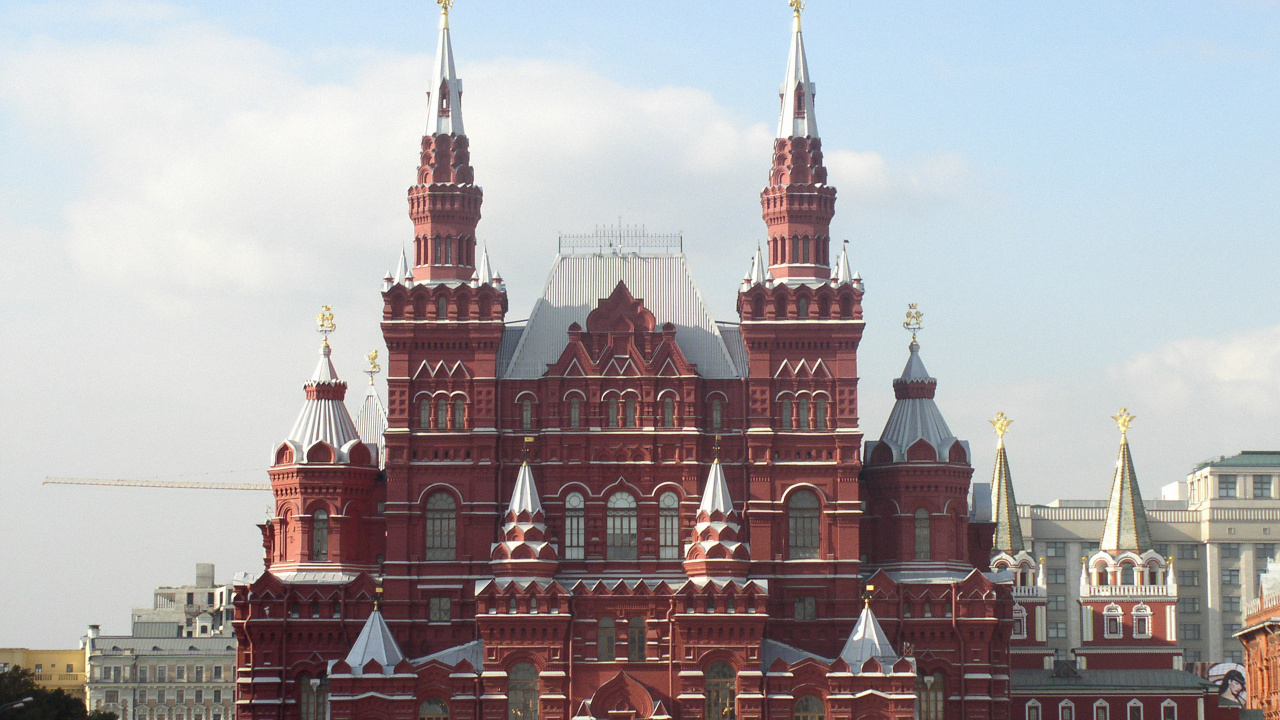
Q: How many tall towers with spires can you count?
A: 2